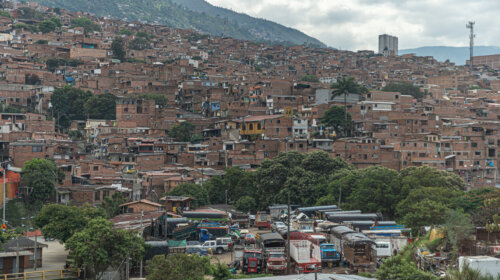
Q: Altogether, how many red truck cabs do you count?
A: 2